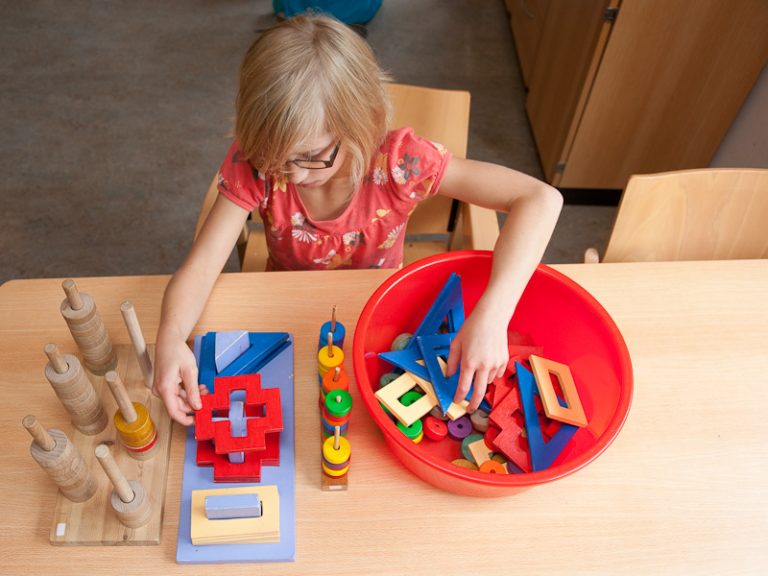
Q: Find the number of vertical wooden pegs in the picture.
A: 11